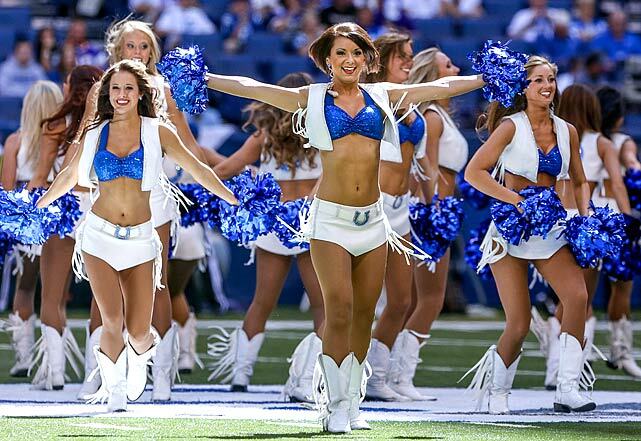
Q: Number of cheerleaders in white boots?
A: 12